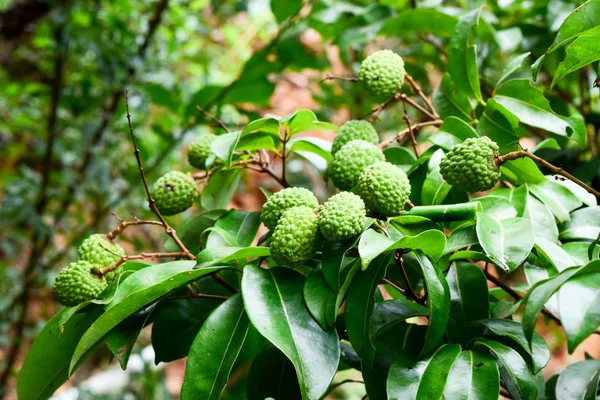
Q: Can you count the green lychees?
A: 12